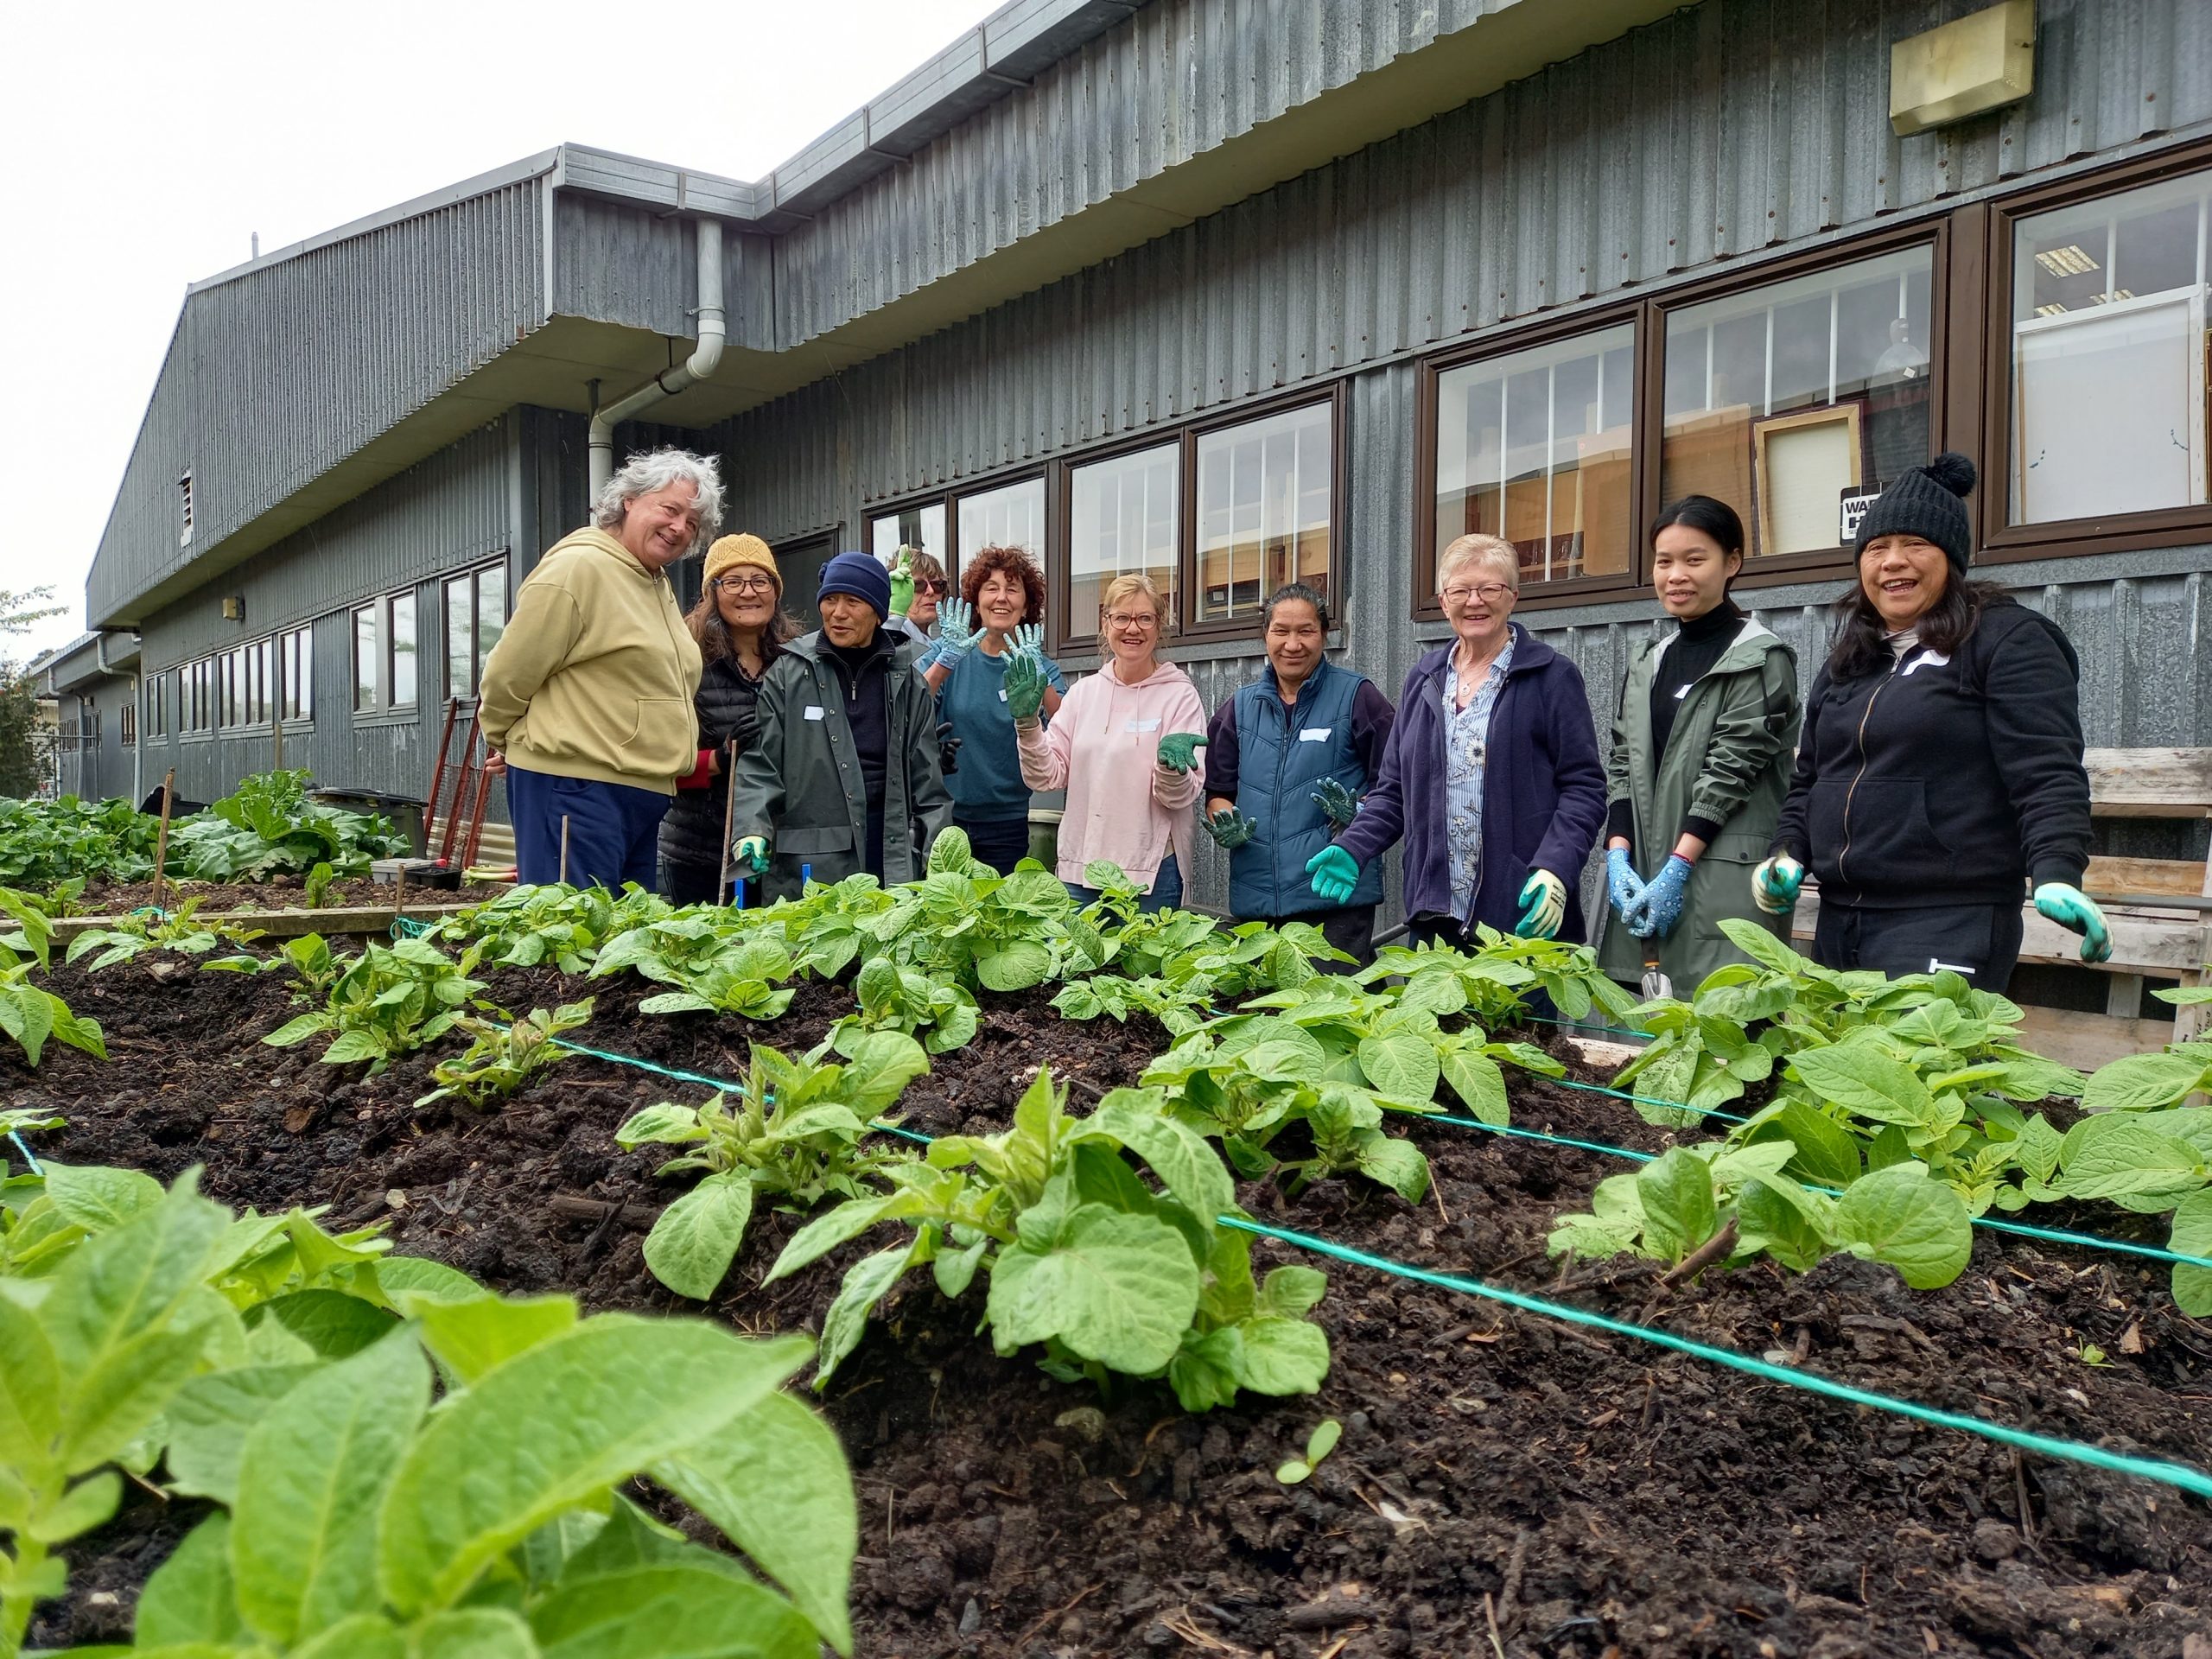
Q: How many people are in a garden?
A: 10